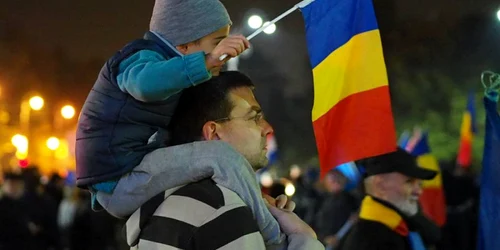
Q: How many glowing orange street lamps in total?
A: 4